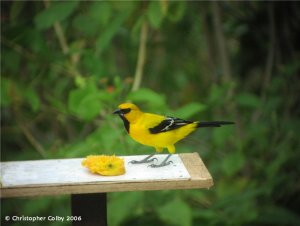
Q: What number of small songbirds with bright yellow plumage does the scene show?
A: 1